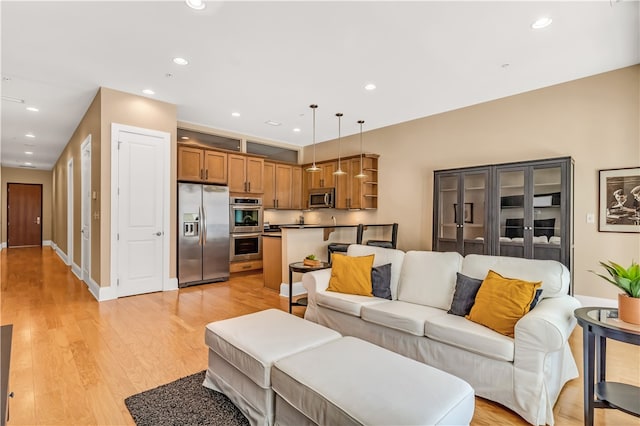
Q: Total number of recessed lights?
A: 11